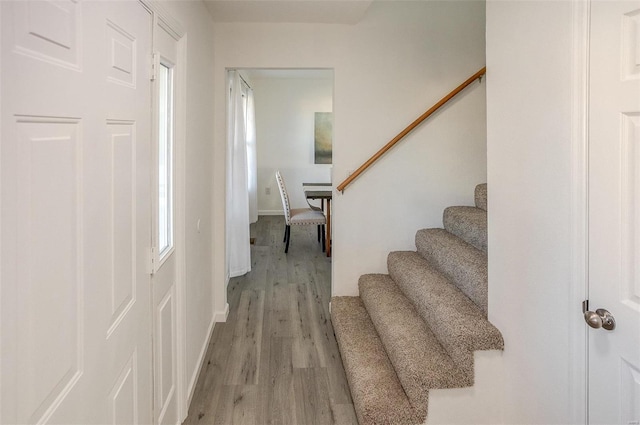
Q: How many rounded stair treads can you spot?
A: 6